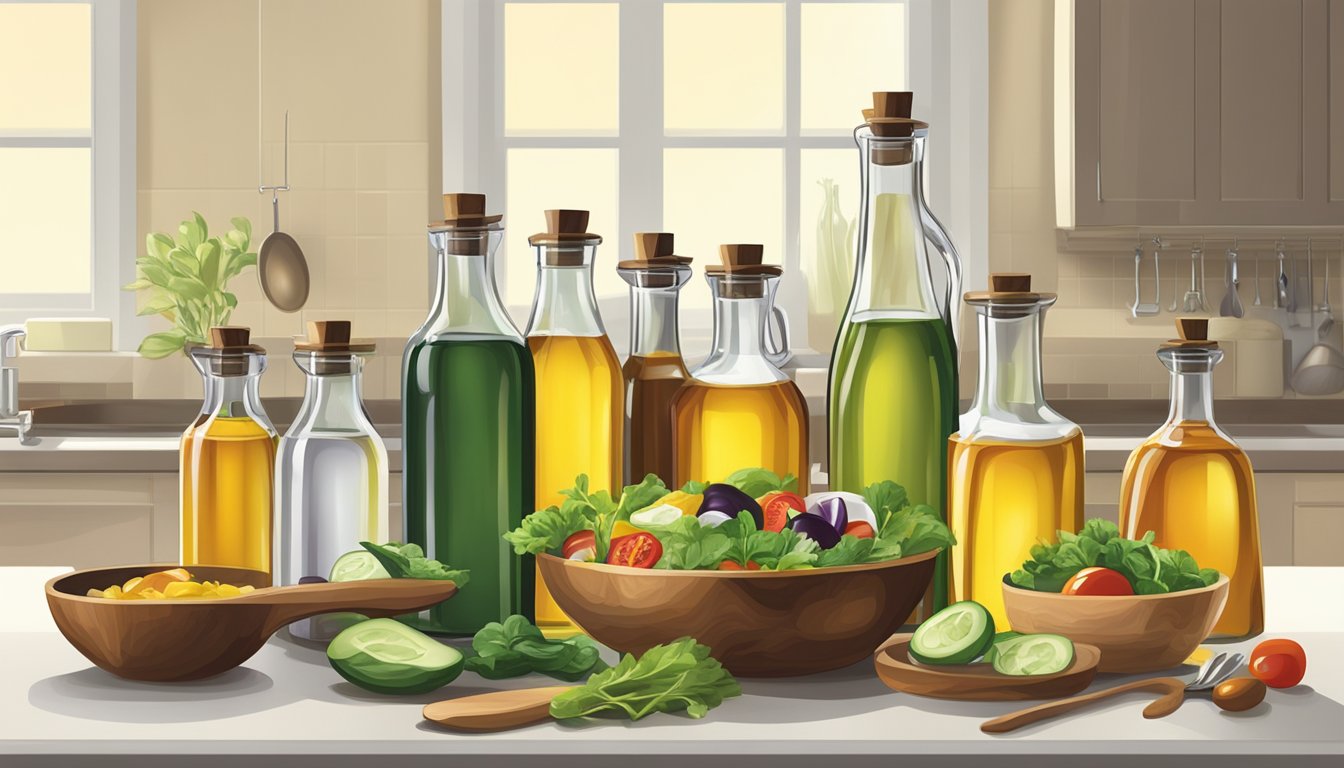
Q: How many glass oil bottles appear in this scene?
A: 9